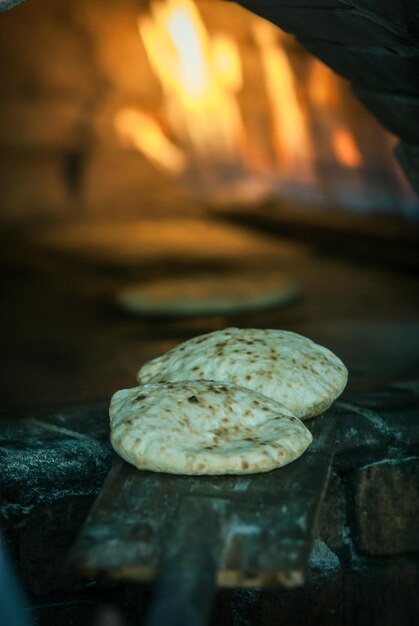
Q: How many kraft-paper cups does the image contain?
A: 0